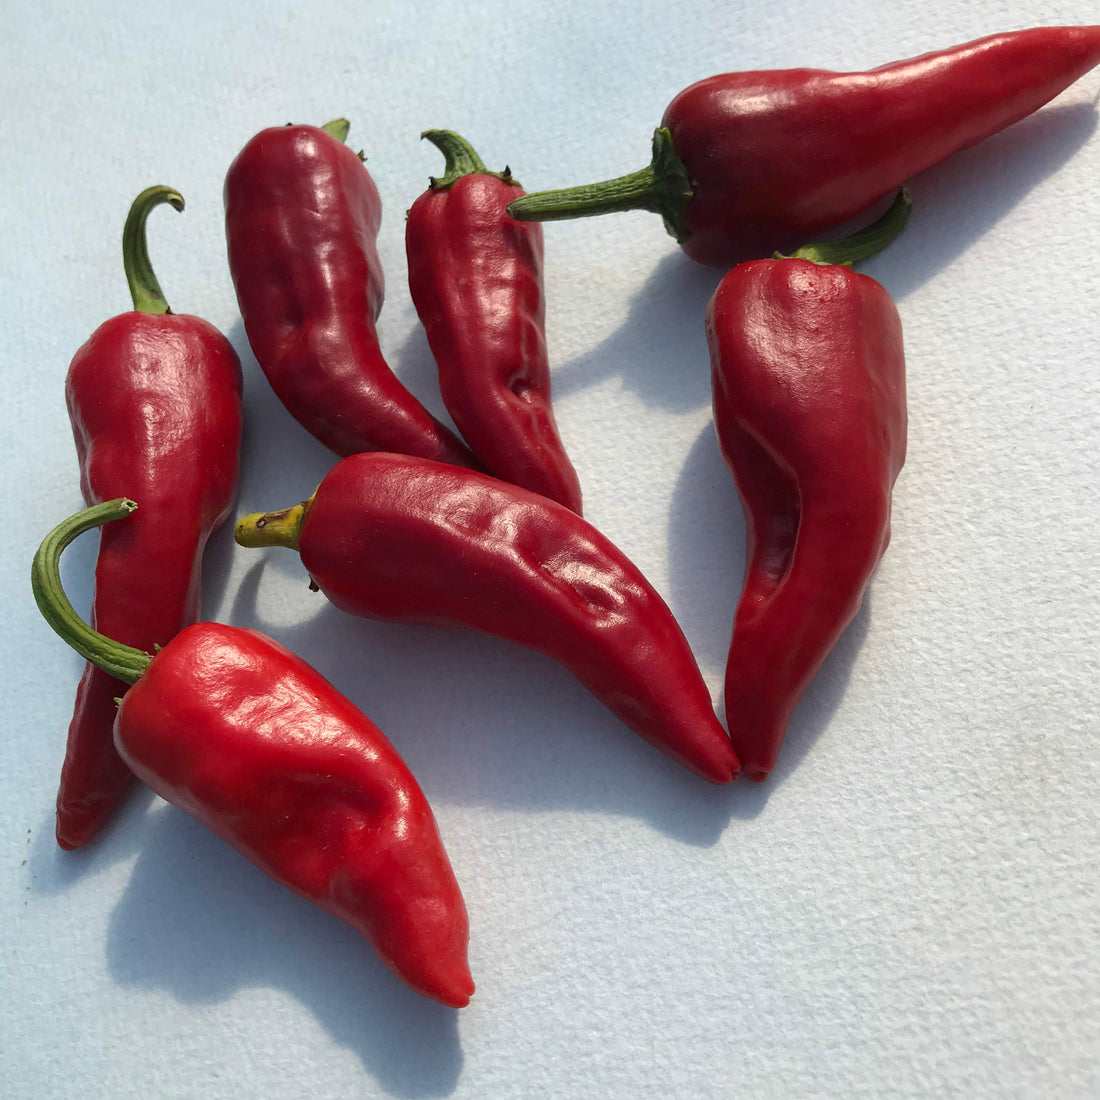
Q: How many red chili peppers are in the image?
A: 7